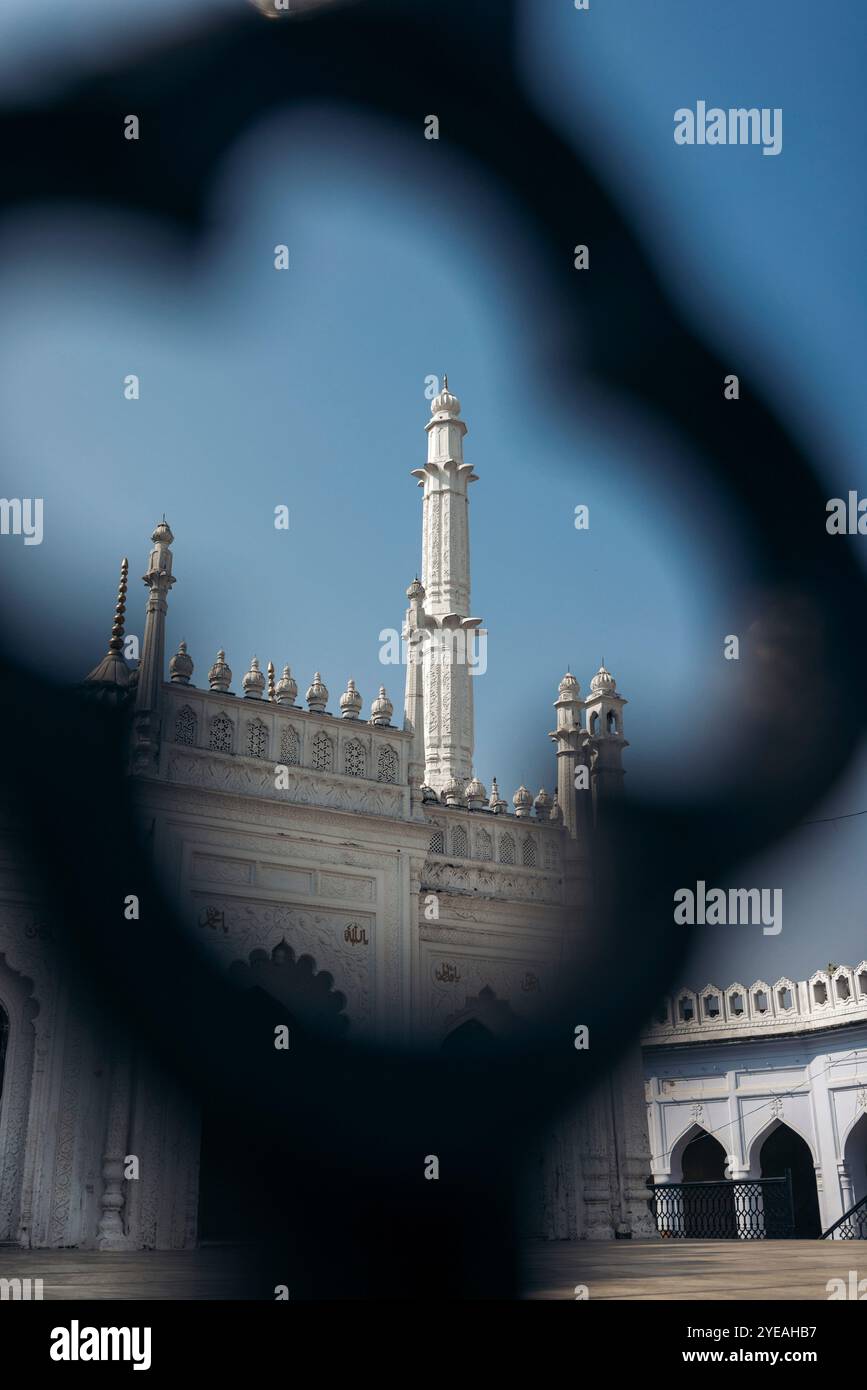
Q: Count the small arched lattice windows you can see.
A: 13